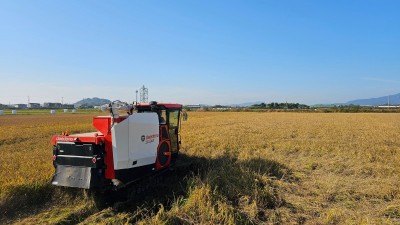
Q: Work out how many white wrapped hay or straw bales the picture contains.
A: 5